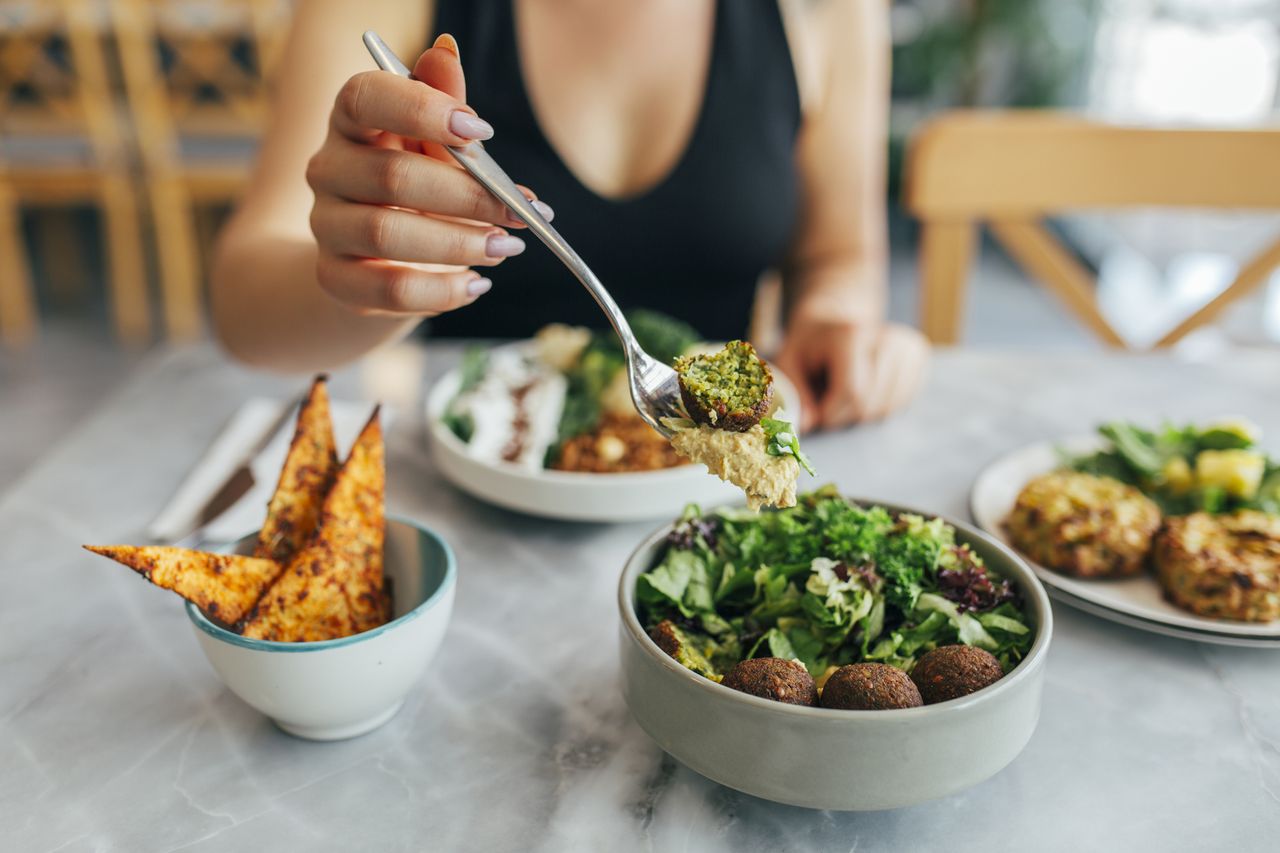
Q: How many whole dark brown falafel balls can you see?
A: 3